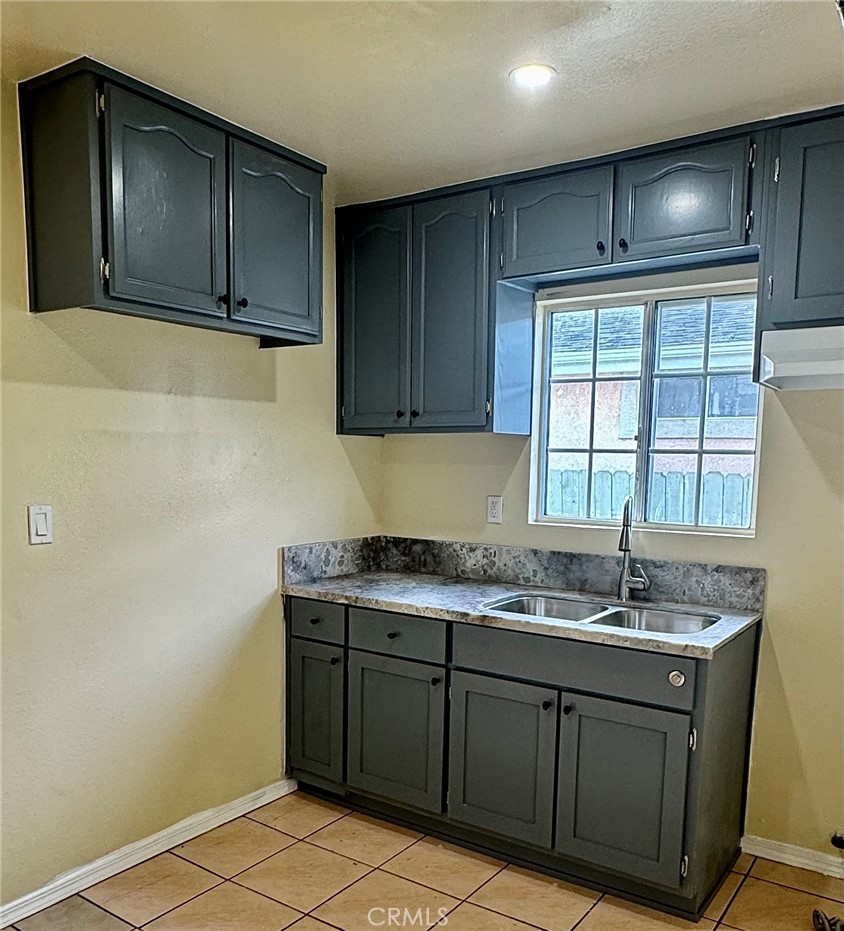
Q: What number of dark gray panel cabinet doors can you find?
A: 11